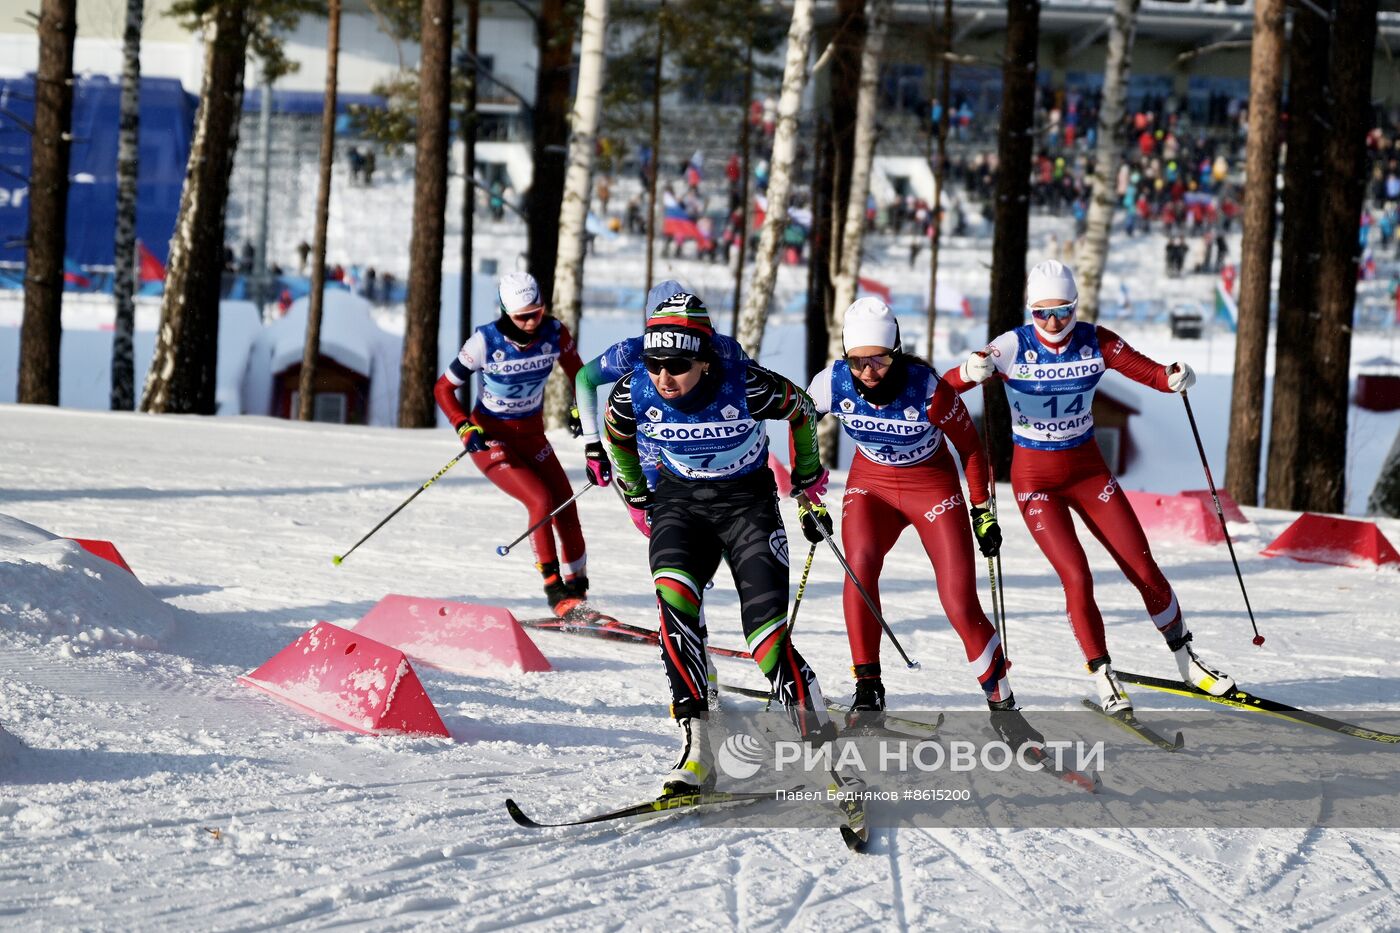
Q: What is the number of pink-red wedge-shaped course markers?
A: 7